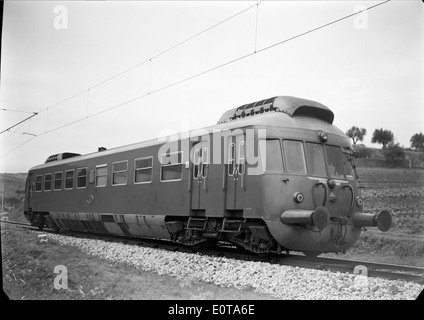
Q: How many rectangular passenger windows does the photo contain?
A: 9